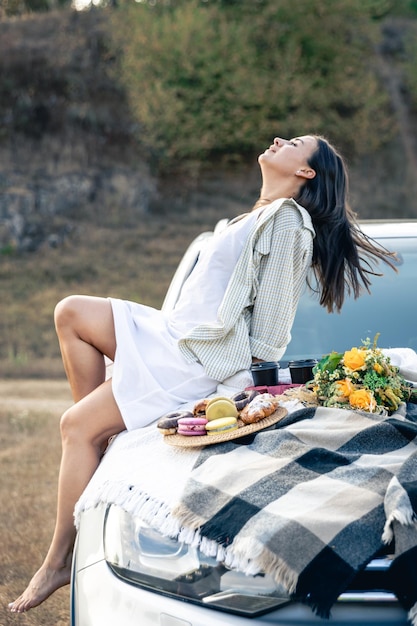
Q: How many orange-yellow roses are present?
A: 3